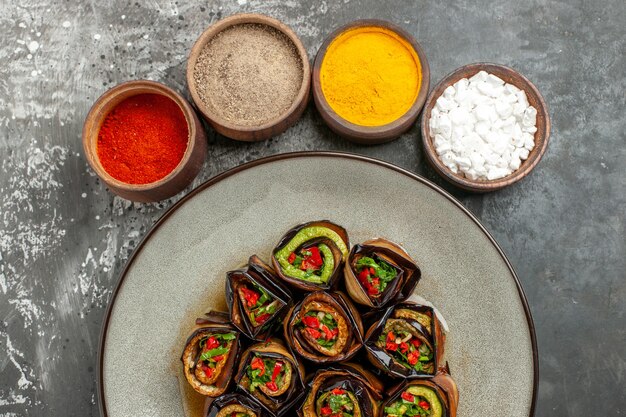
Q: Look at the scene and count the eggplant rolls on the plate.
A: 10